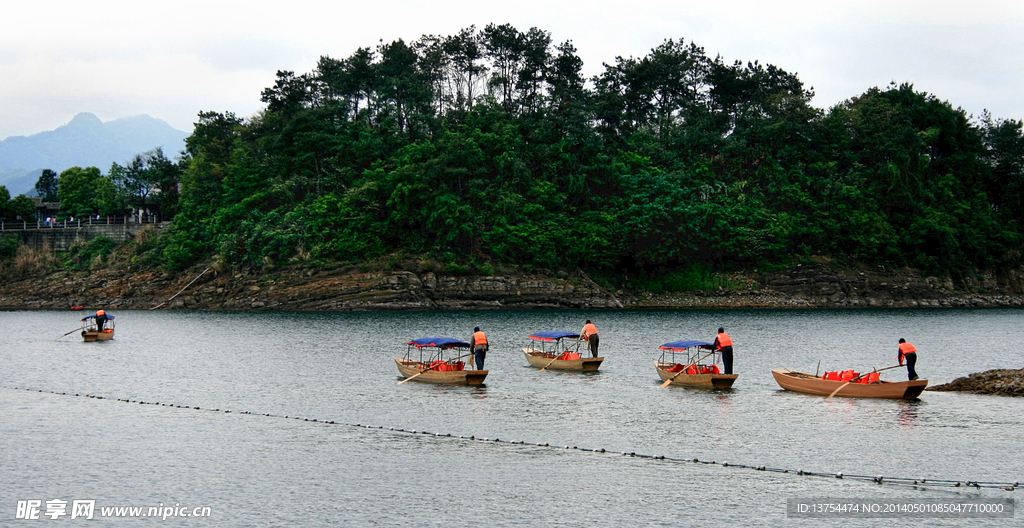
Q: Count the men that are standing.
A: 5